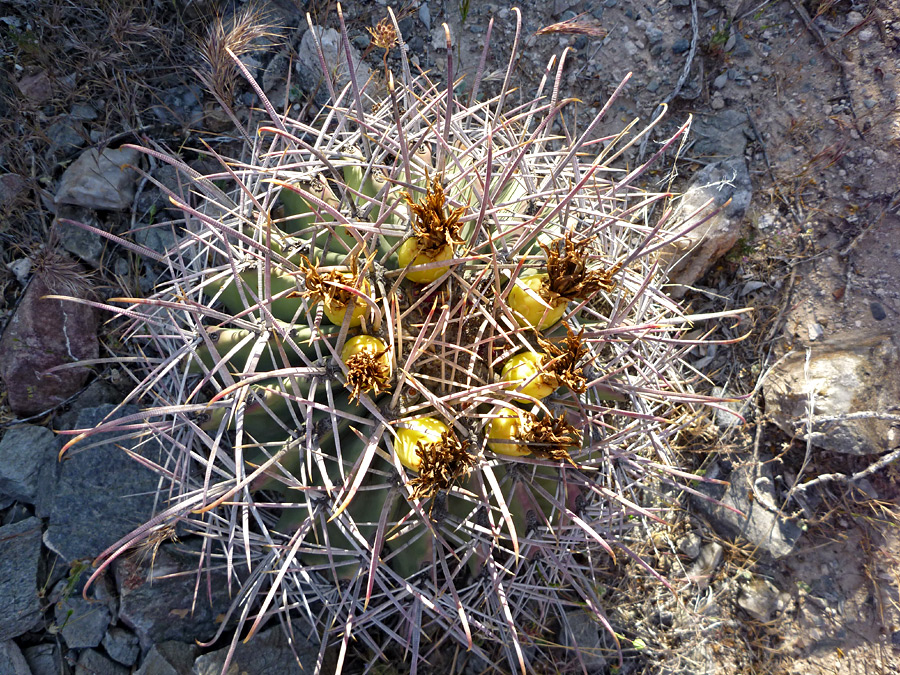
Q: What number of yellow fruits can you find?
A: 7